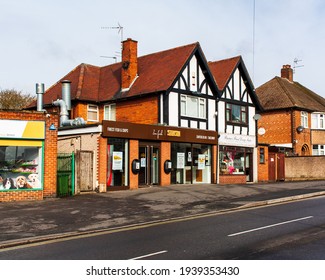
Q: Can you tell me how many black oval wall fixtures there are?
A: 2